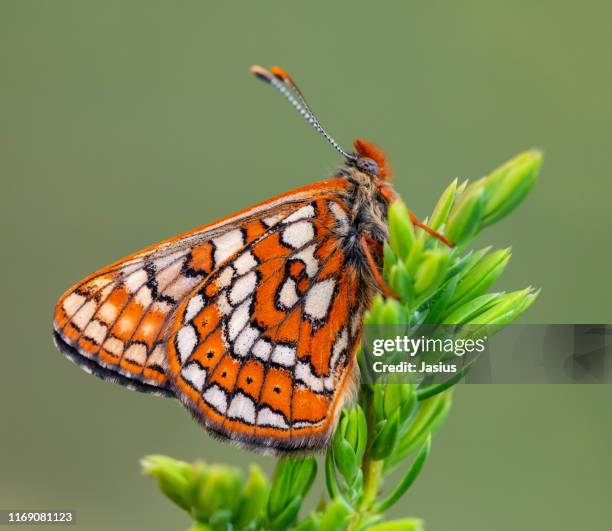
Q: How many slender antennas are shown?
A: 2